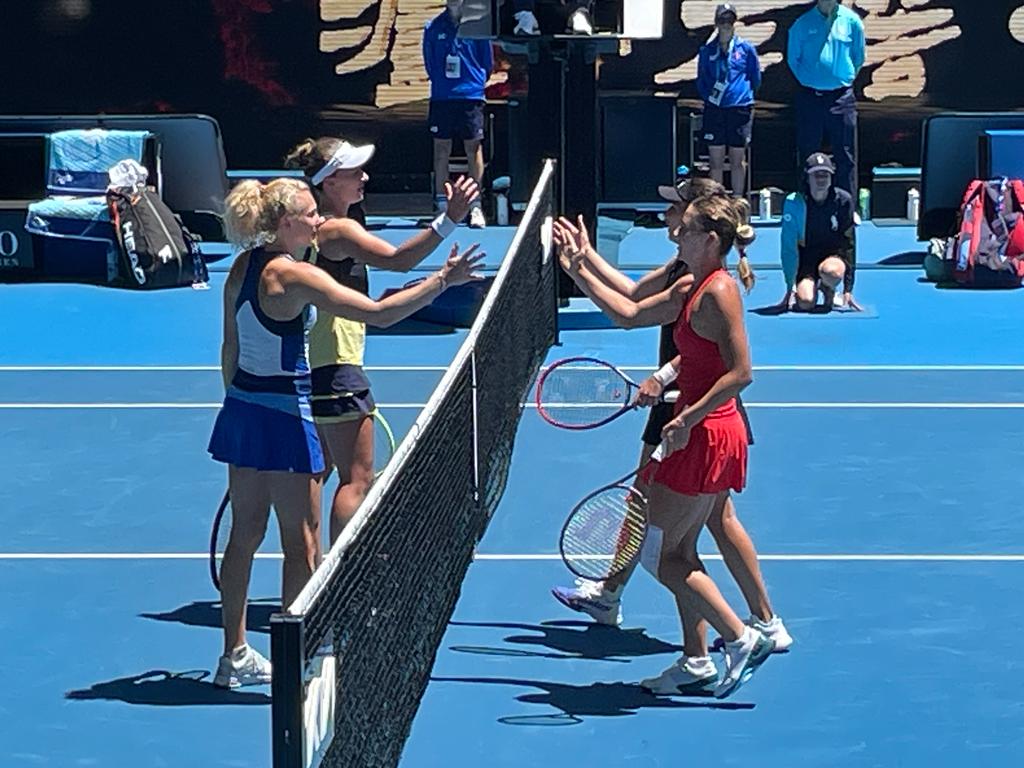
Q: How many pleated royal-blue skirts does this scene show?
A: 1